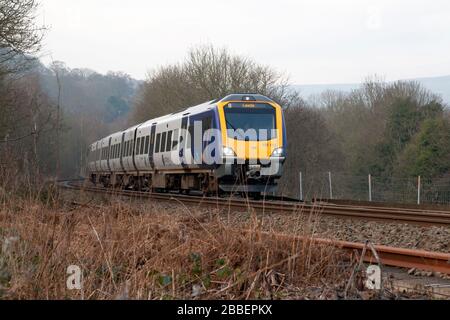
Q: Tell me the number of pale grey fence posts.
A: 4